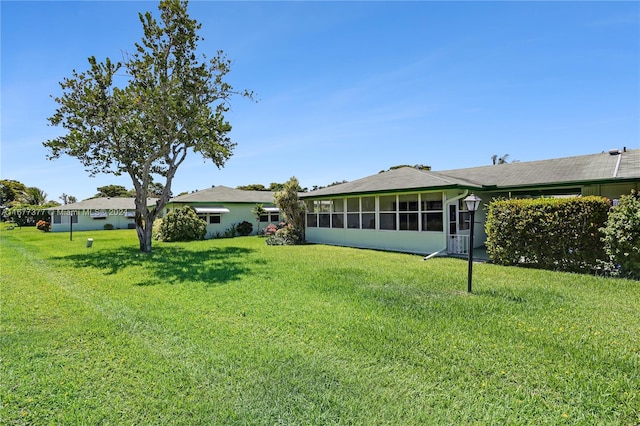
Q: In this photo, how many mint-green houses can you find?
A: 3